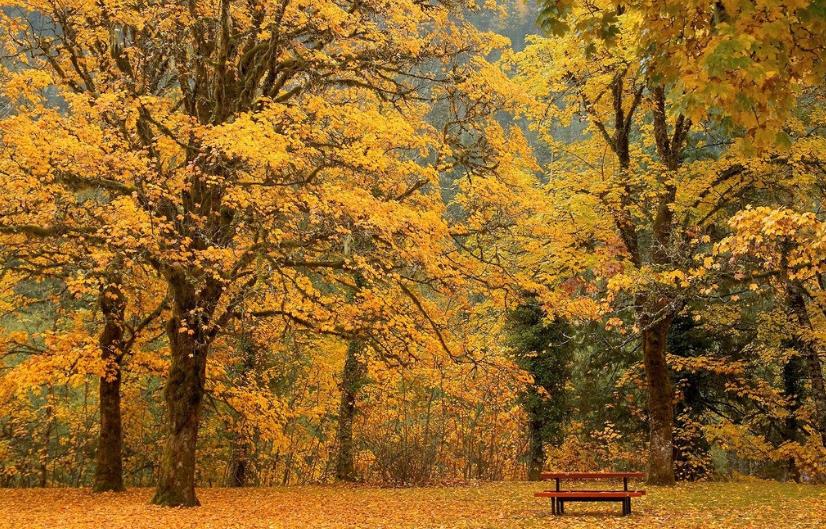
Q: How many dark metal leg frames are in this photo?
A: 2